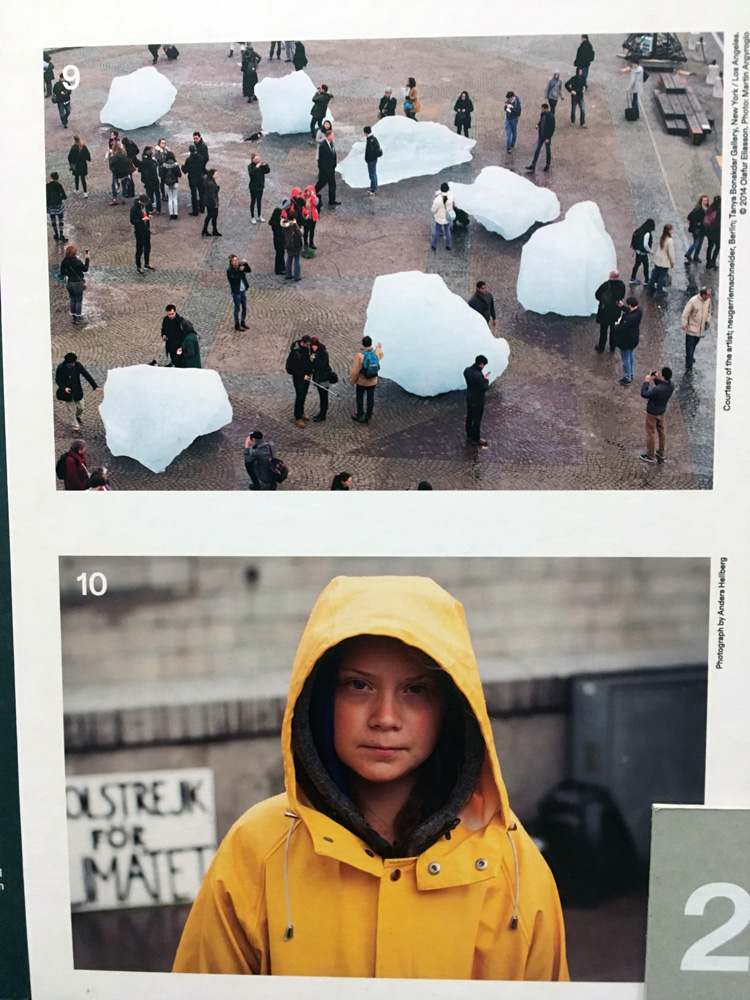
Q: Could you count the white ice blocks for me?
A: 7